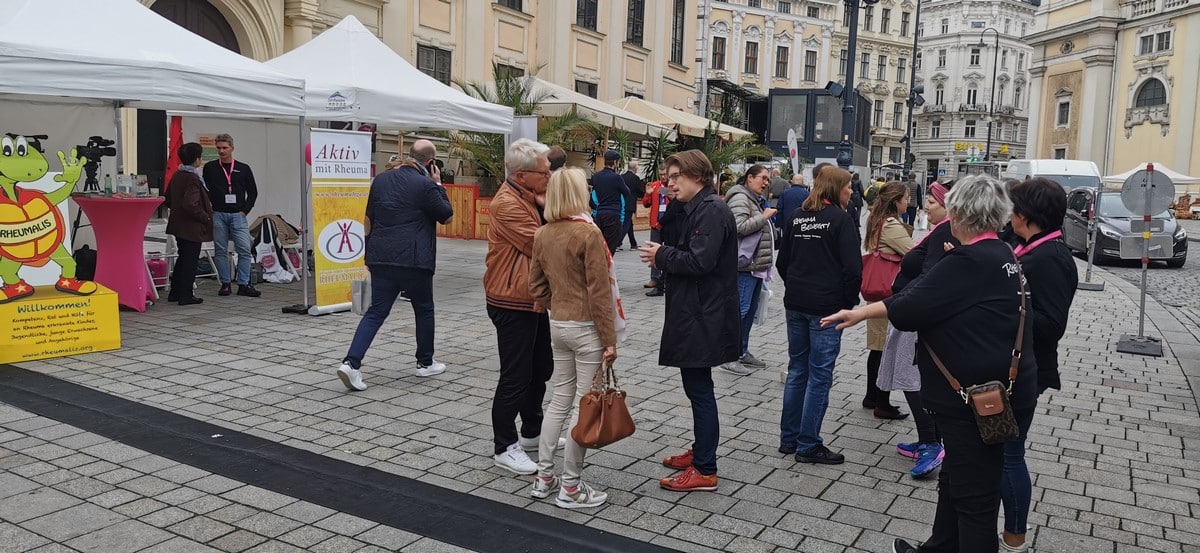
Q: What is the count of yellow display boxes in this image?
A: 1